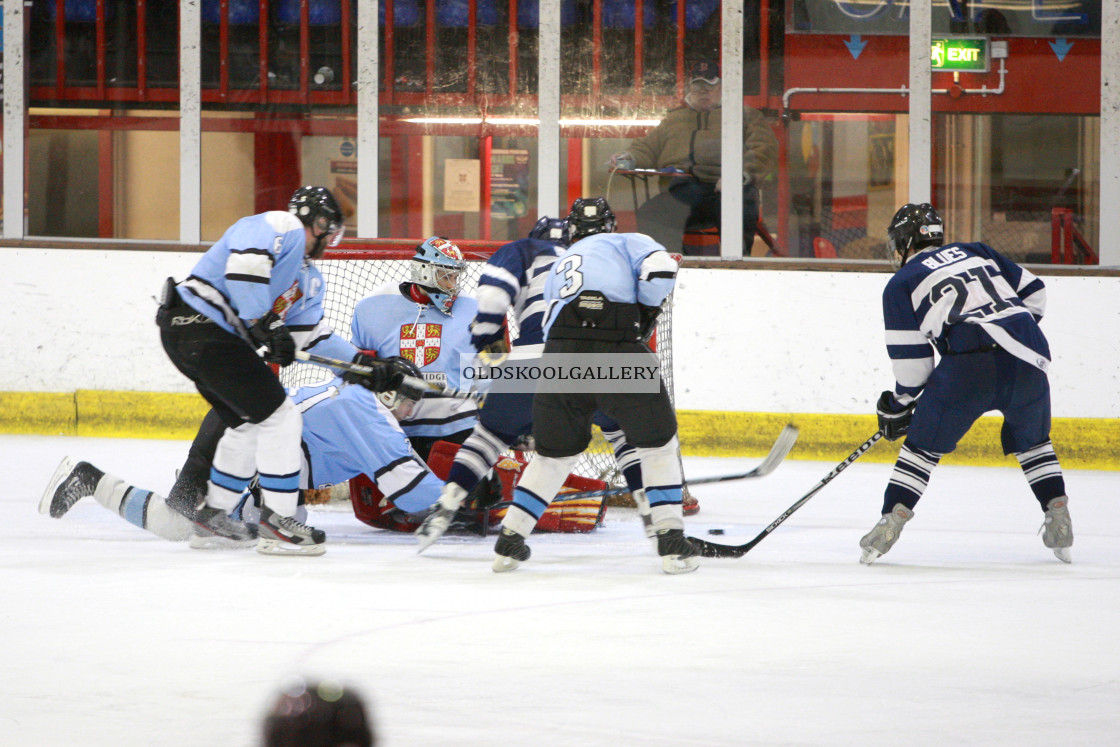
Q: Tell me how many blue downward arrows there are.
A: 2